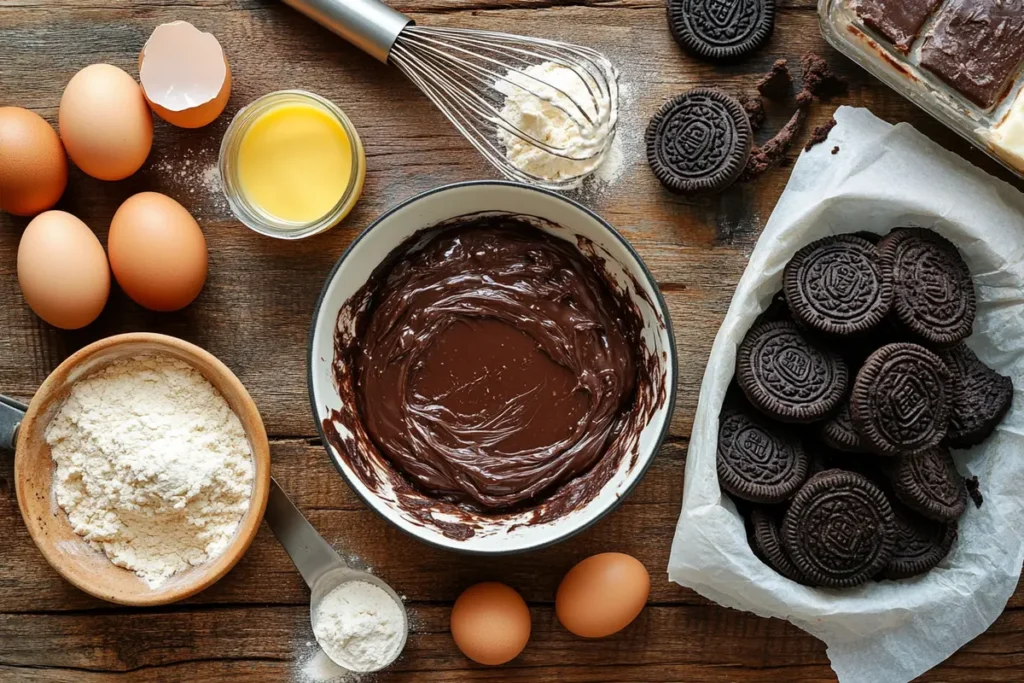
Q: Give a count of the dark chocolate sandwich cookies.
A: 13